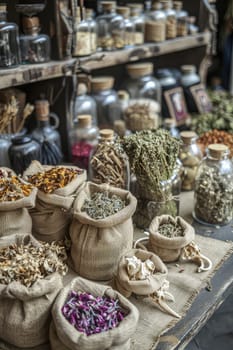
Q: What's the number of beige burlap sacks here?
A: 7